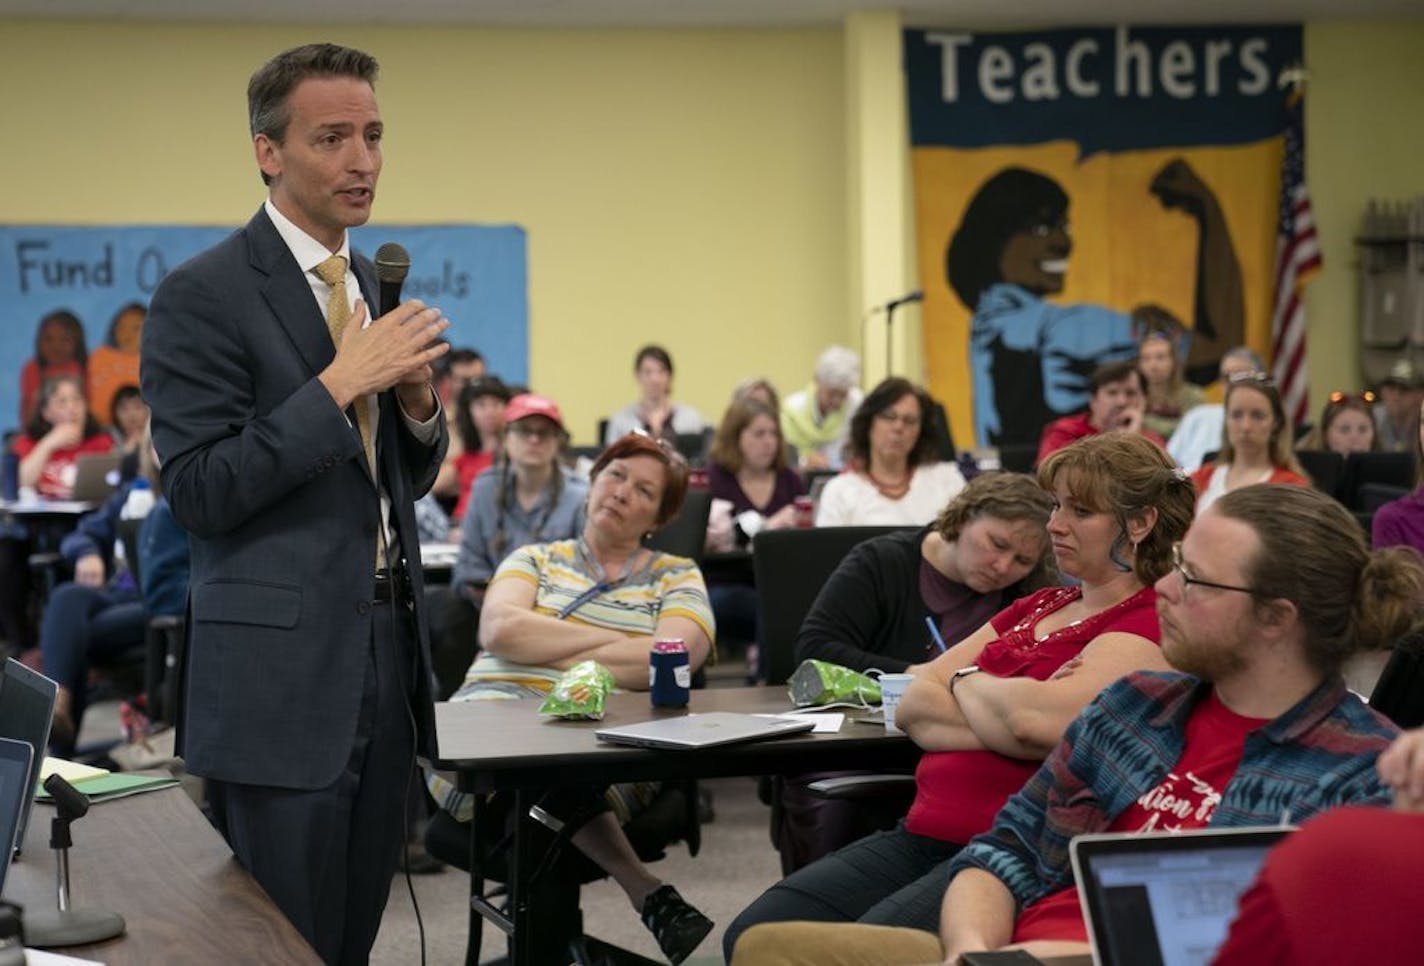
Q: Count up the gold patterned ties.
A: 1